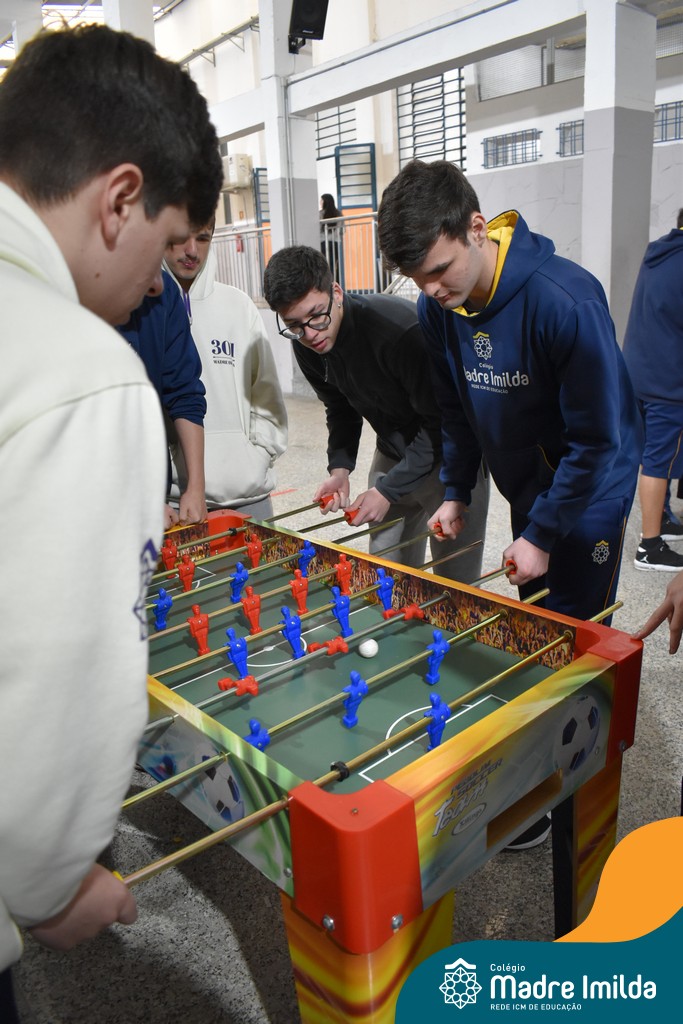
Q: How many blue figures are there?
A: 11